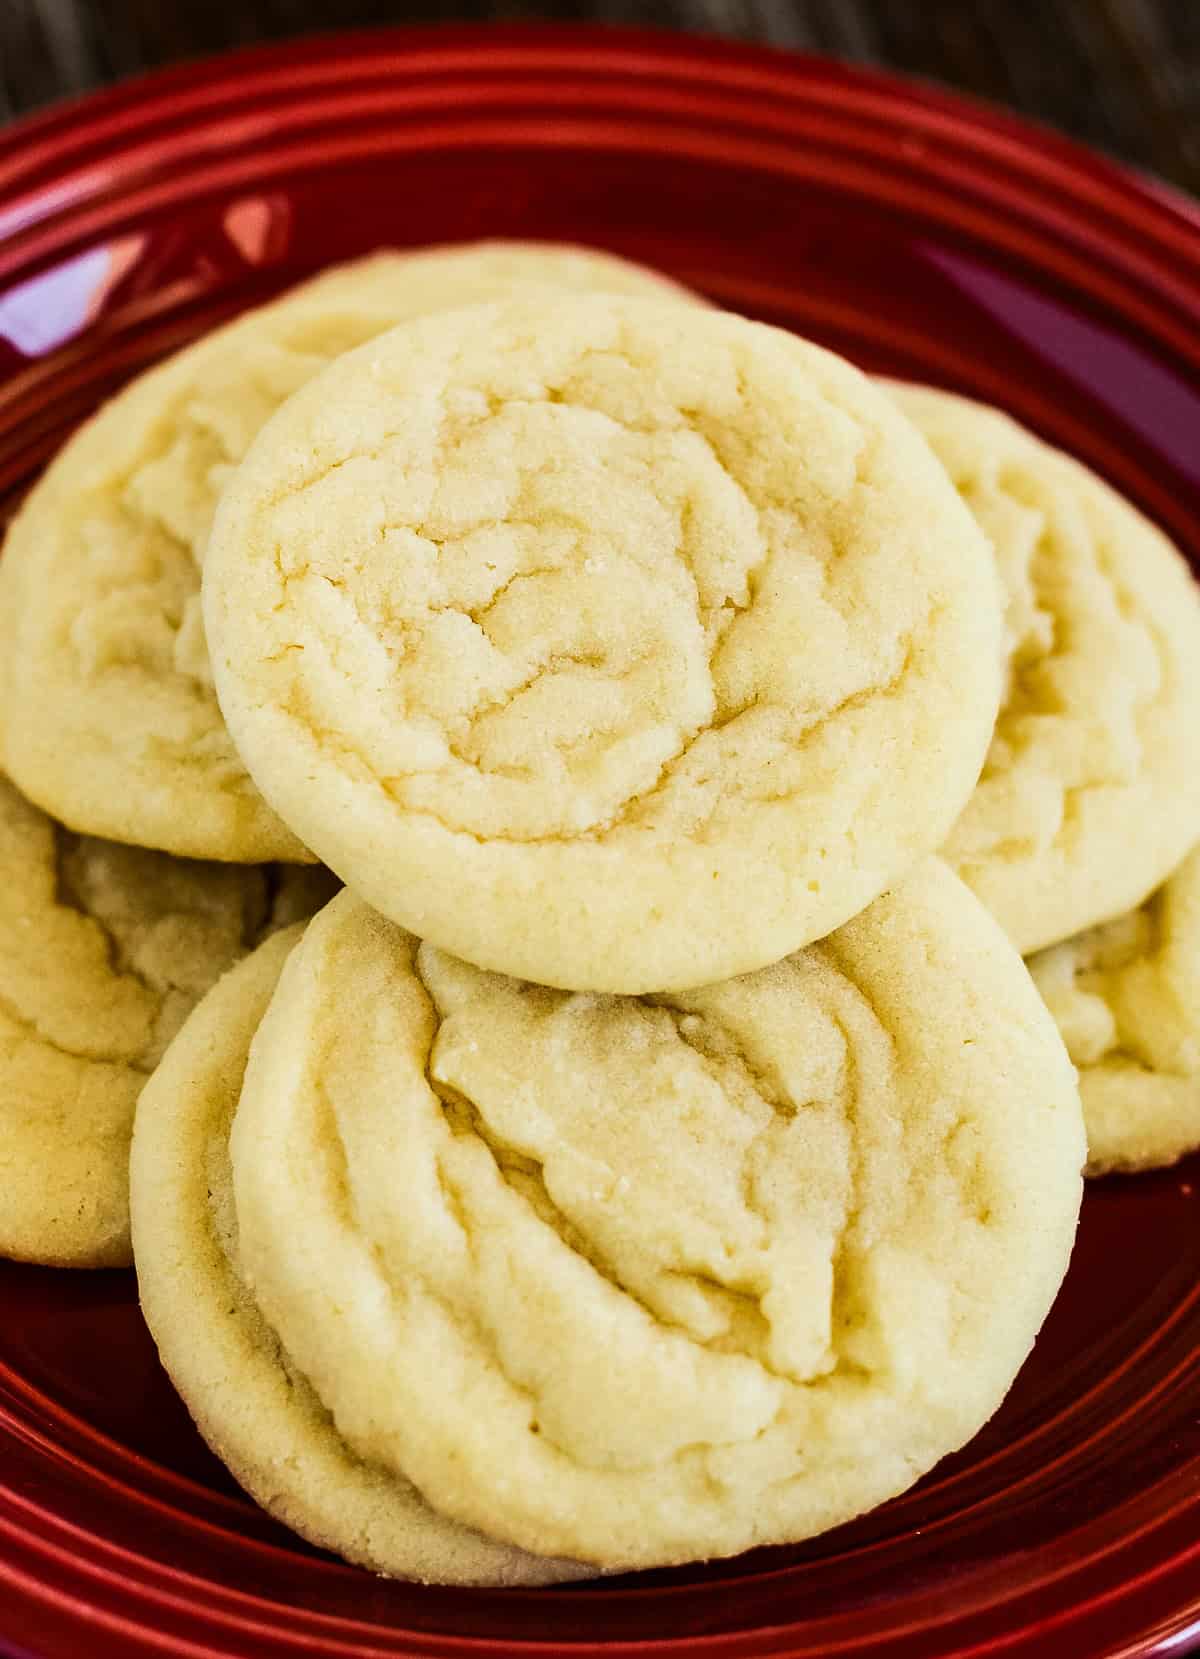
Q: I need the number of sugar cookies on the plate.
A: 7